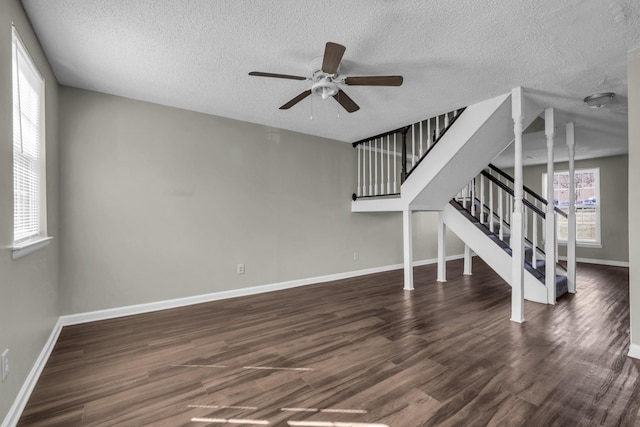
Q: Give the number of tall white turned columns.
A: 3